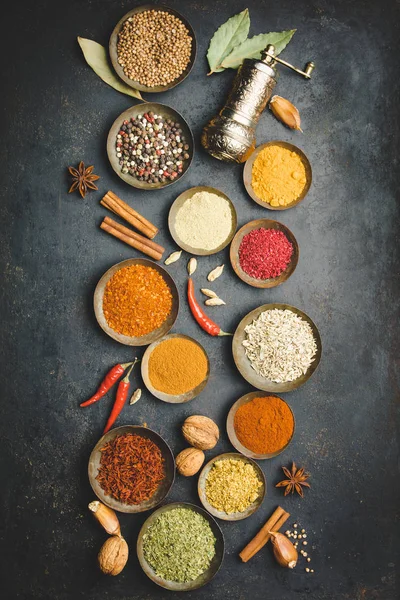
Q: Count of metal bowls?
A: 12